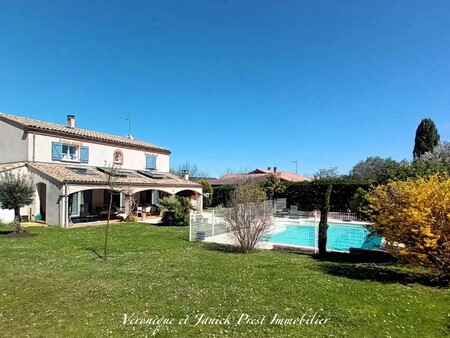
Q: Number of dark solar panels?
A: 3